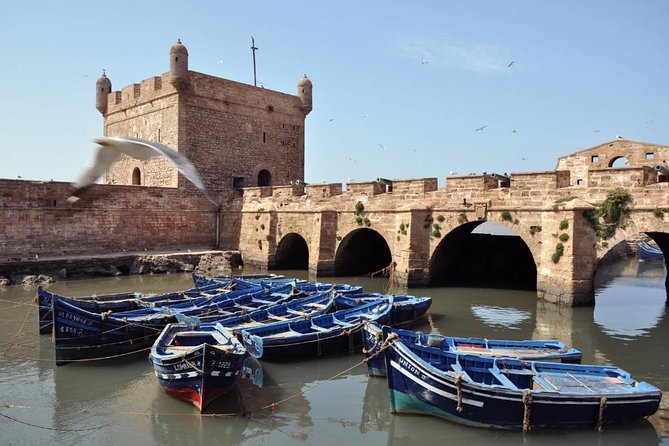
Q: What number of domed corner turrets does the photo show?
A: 3